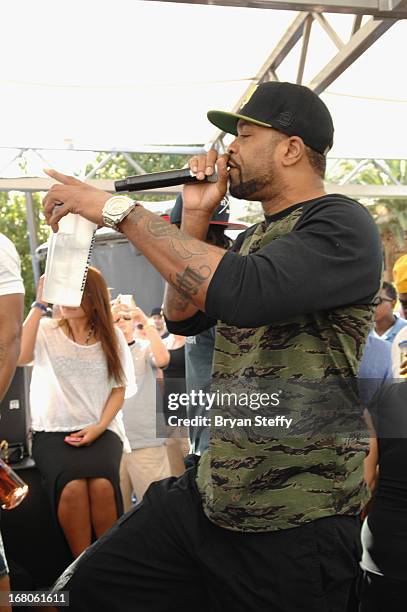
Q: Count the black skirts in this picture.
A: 1